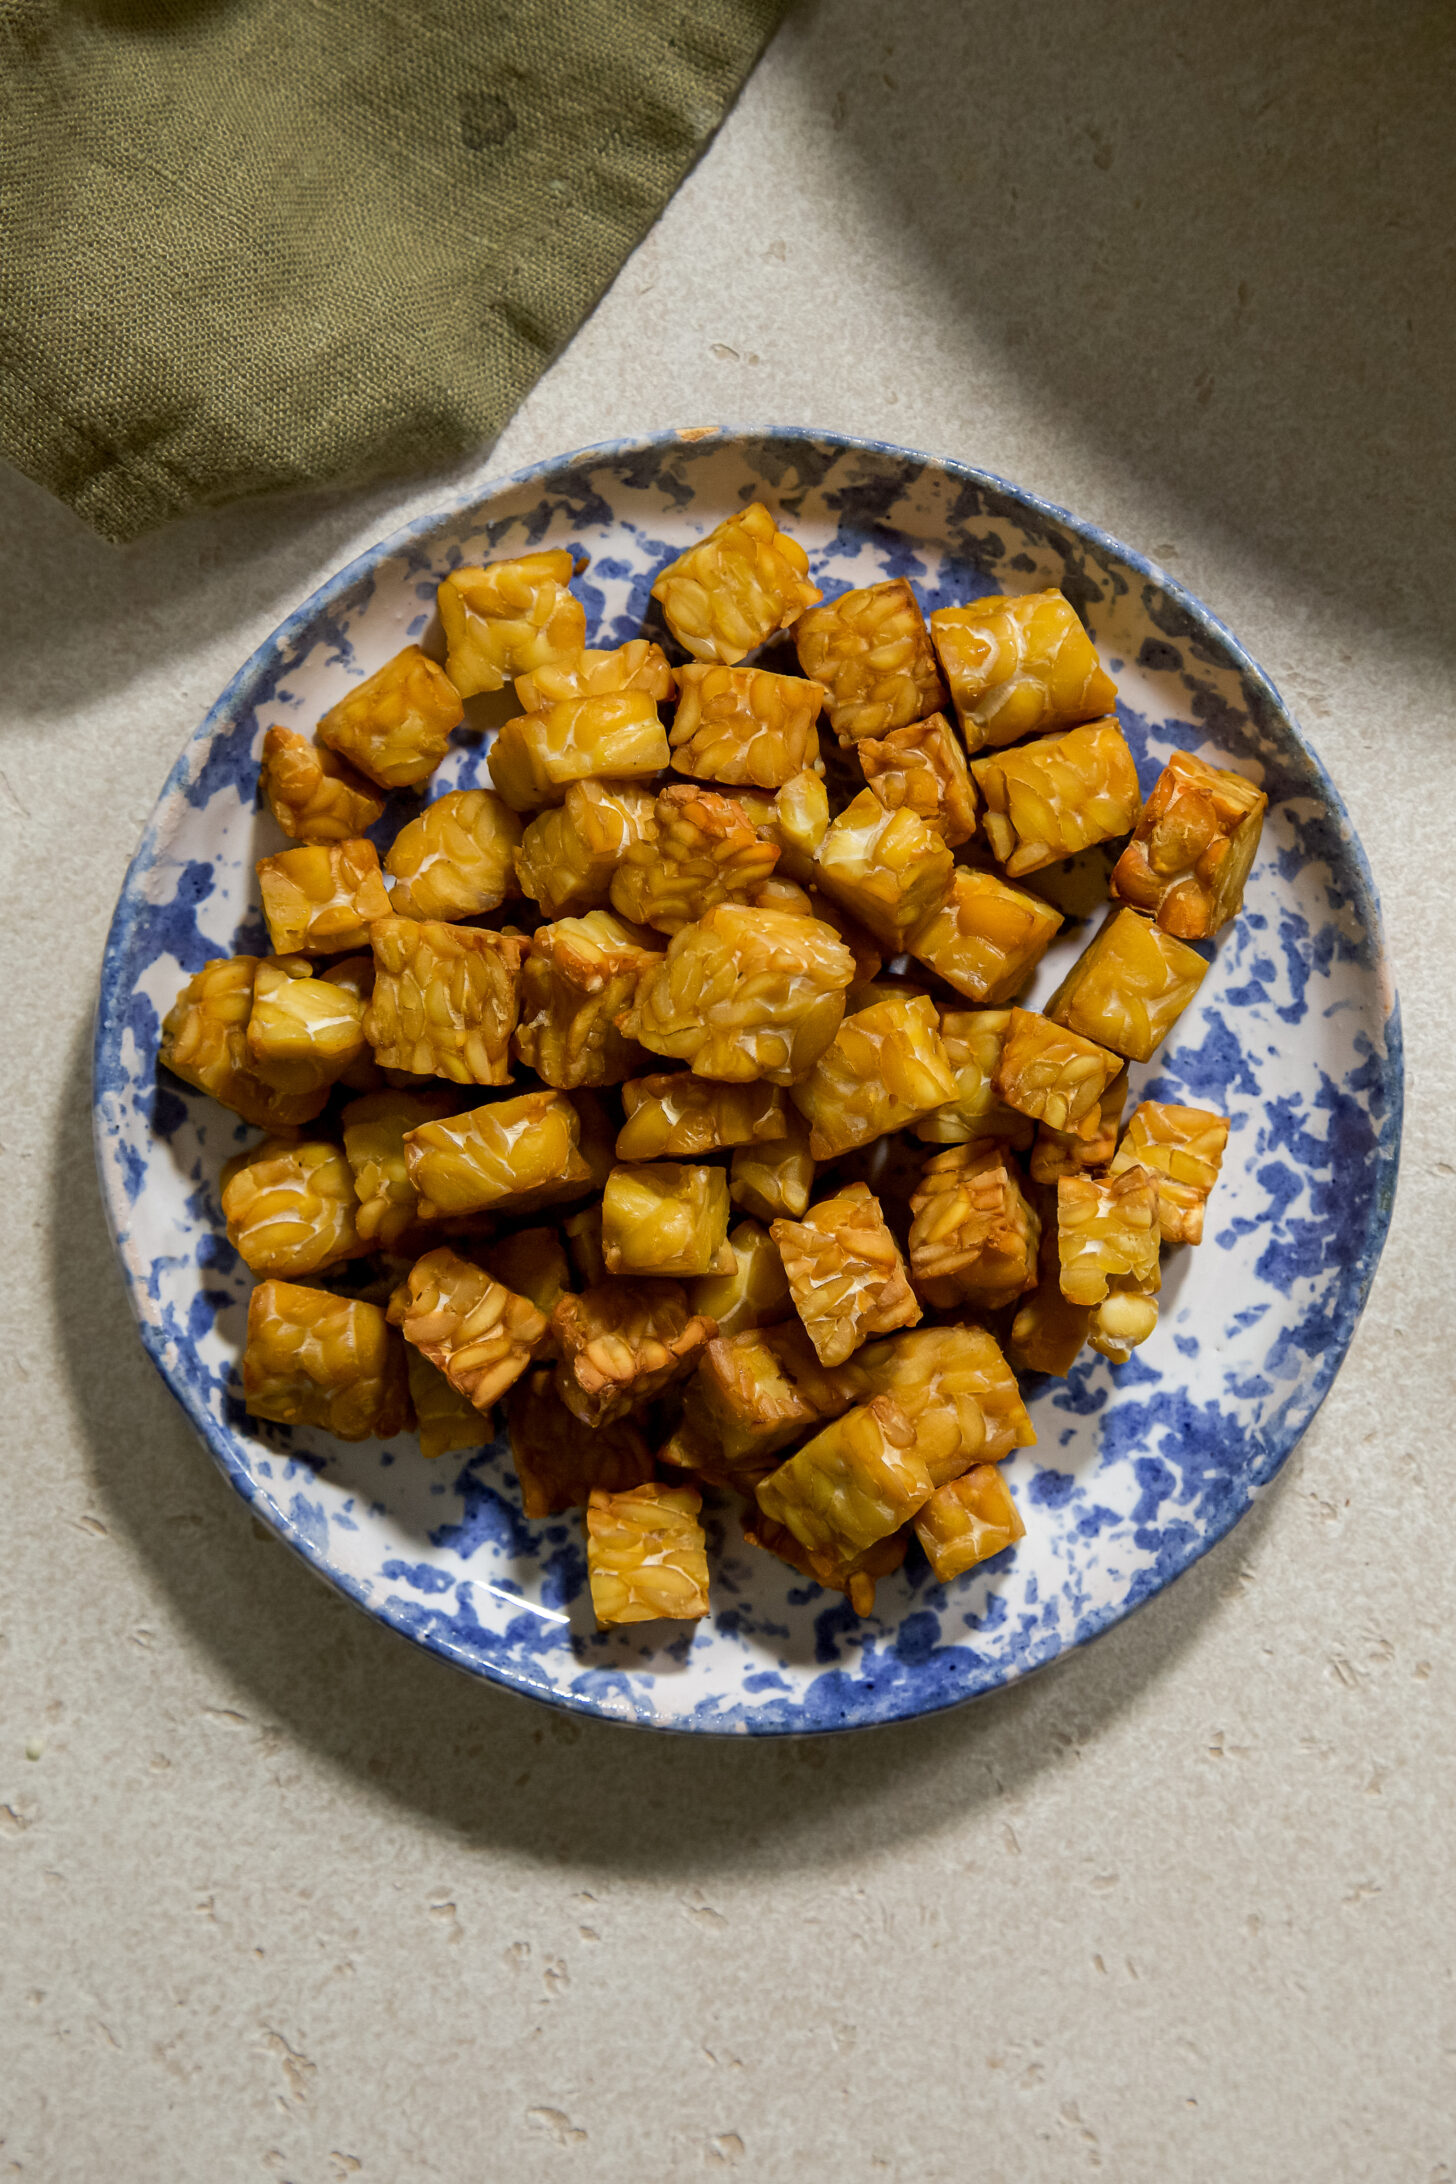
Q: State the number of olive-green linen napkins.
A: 1